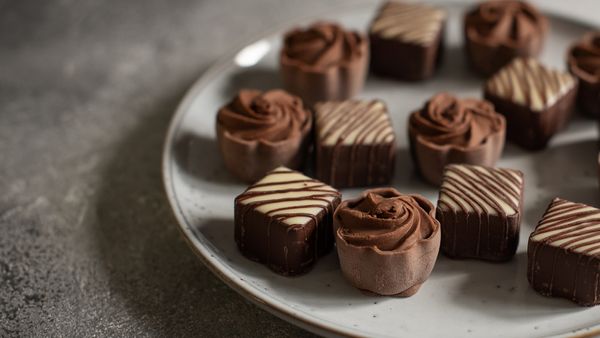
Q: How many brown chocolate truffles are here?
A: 6